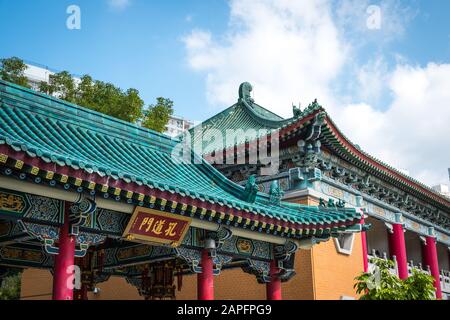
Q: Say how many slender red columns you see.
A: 6